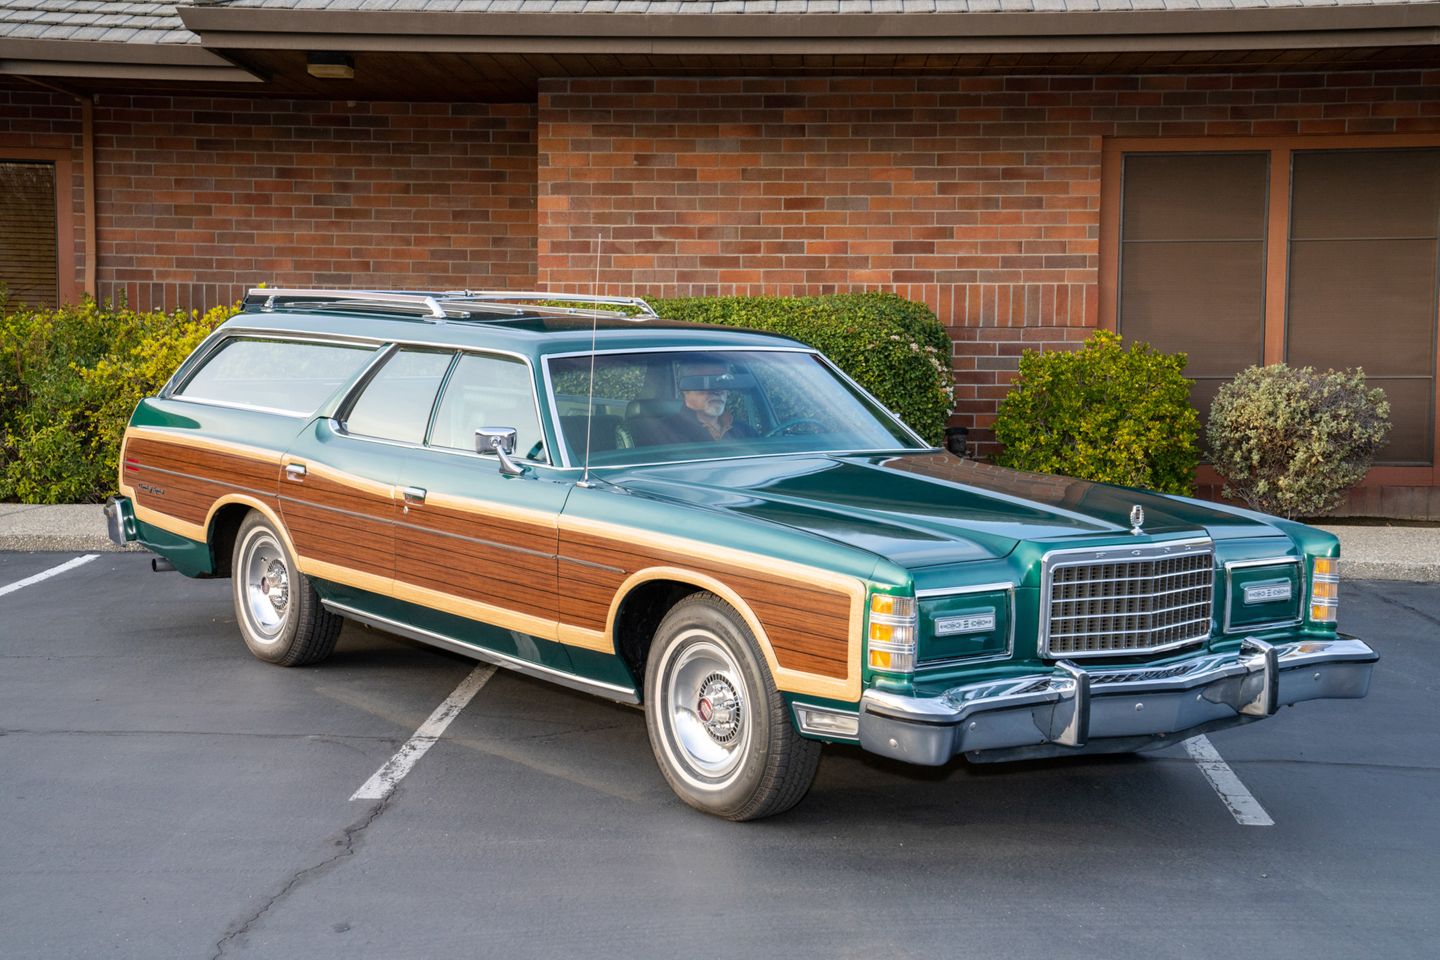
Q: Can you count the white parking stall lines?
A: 3